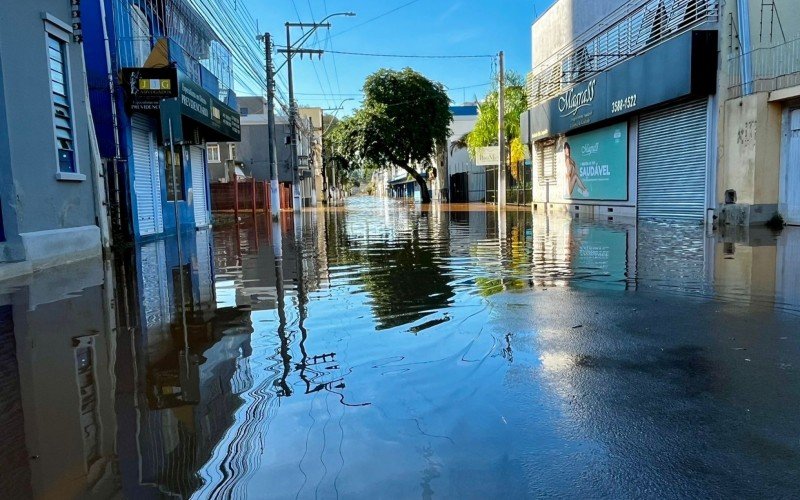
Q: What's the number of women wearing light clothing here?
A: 1